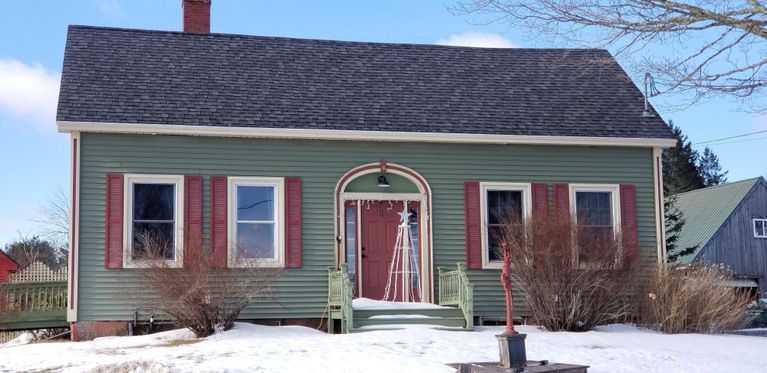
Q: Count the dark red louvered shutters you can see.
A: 8